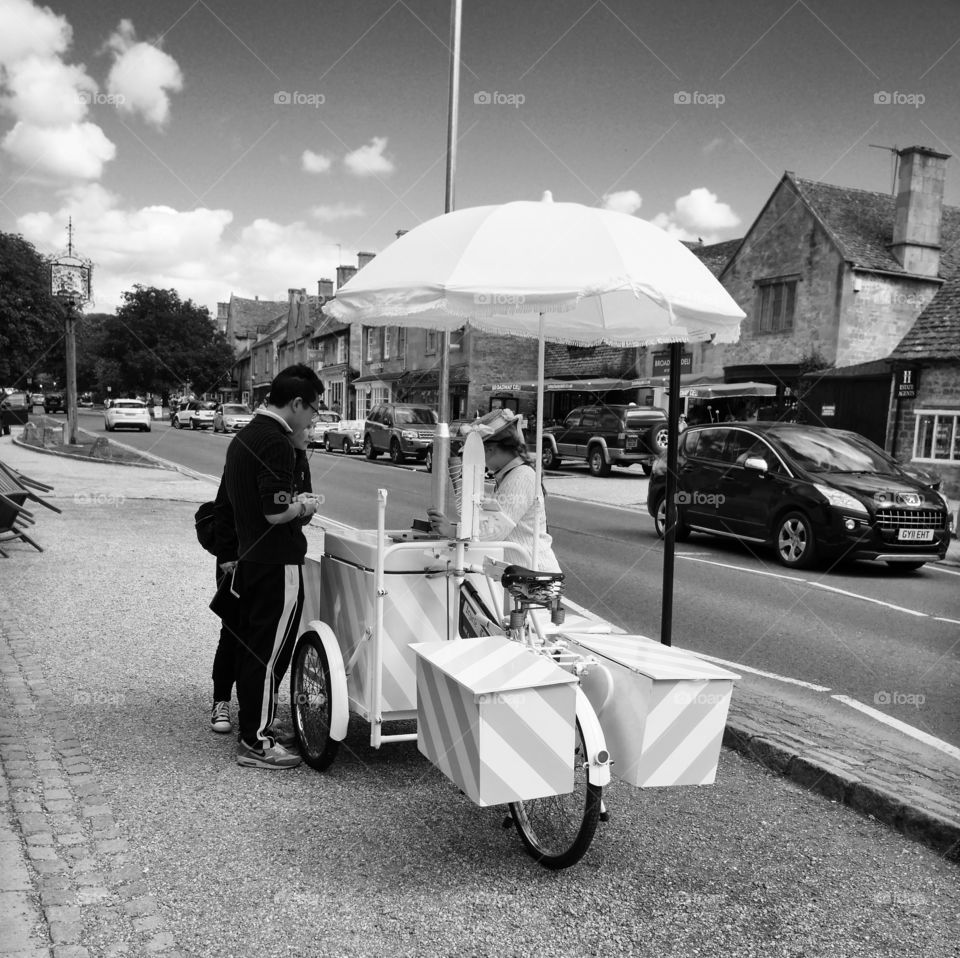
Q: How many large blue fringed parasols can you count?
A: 0